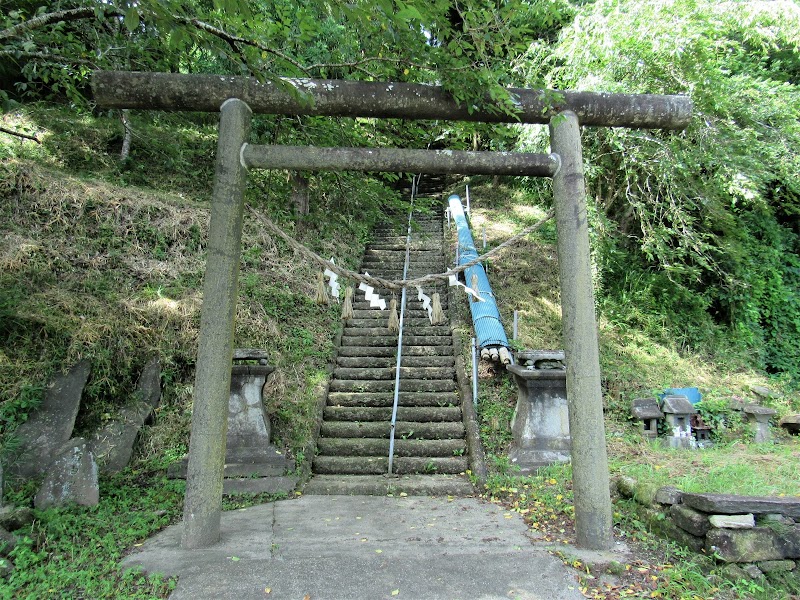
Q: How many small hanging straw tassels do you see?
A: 5